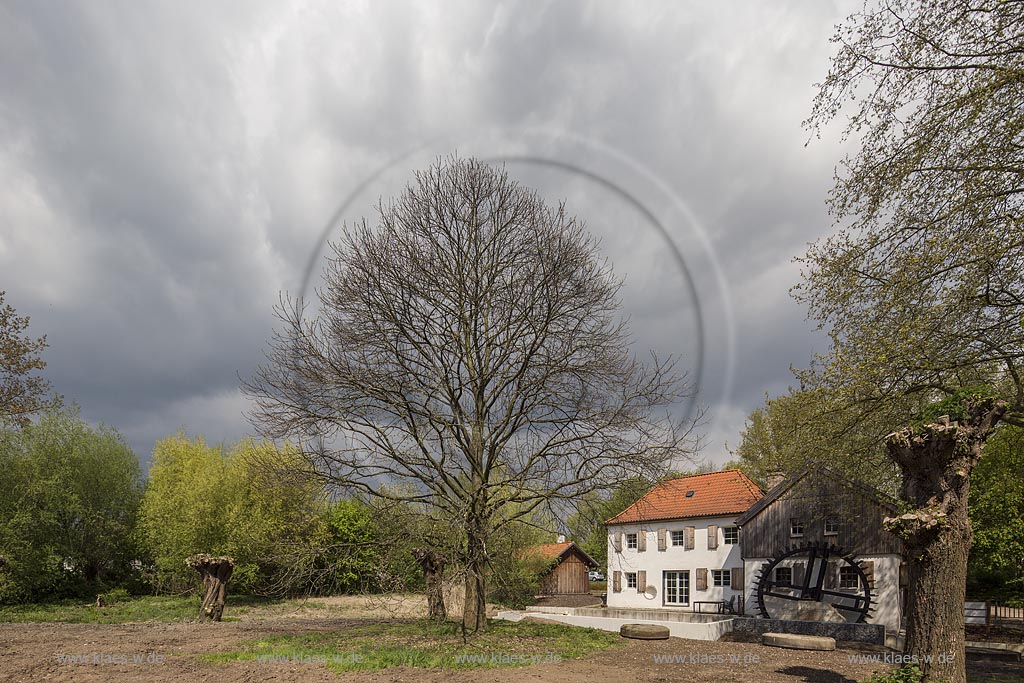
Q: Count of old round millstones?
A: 2